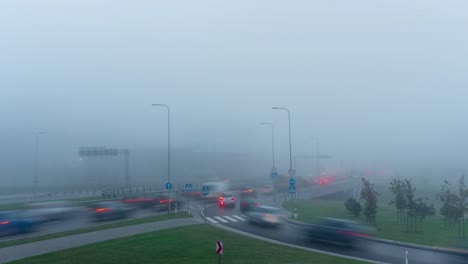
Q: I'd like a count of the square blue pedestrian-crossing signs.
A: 3